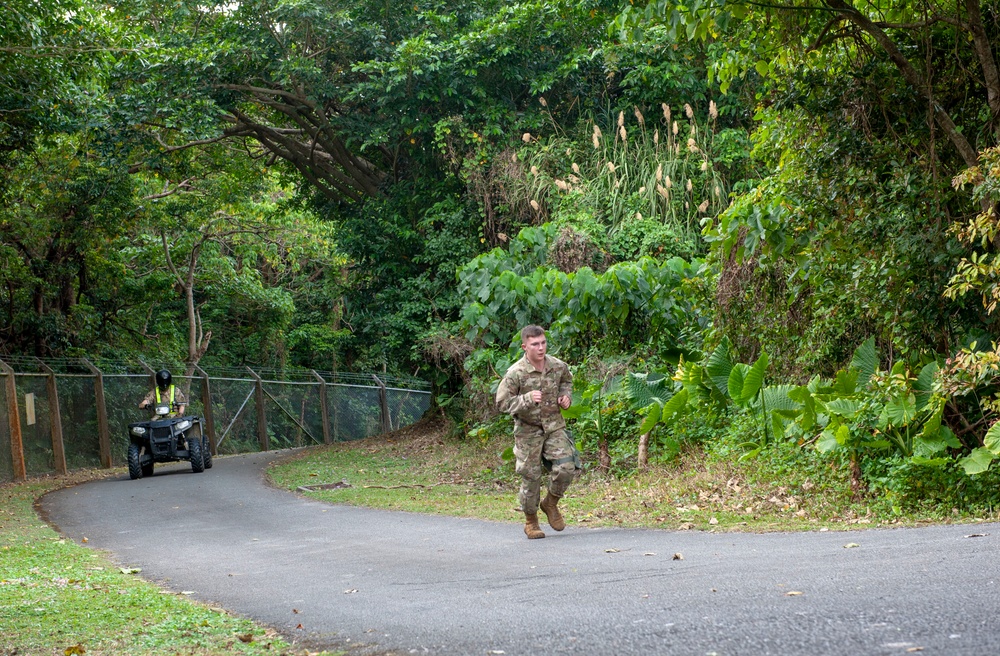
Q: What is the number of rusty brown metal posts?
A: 8